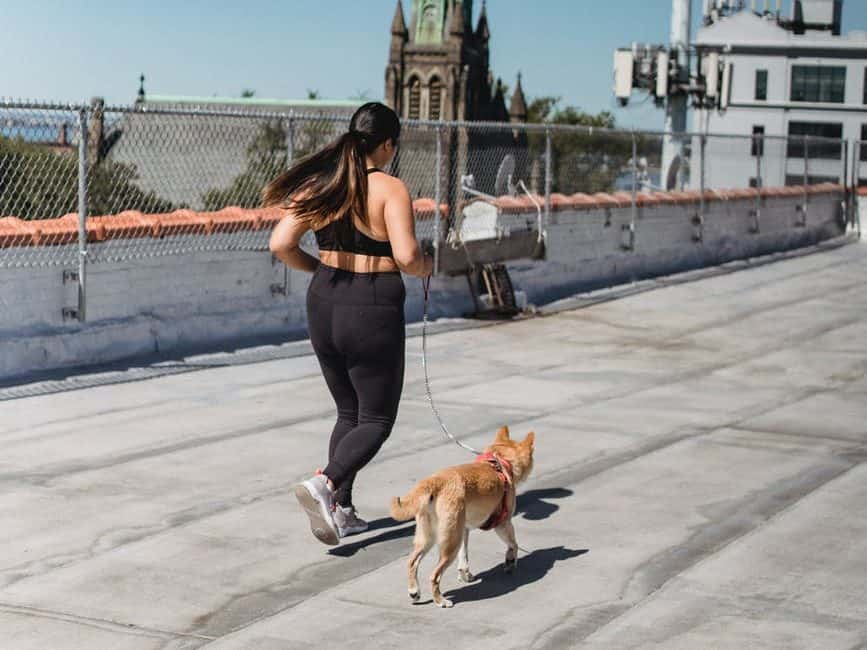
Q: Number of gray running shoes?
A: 2